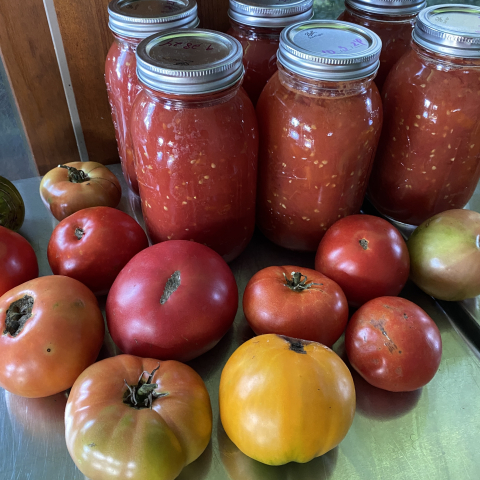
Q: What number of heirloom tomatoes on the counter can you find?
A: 12